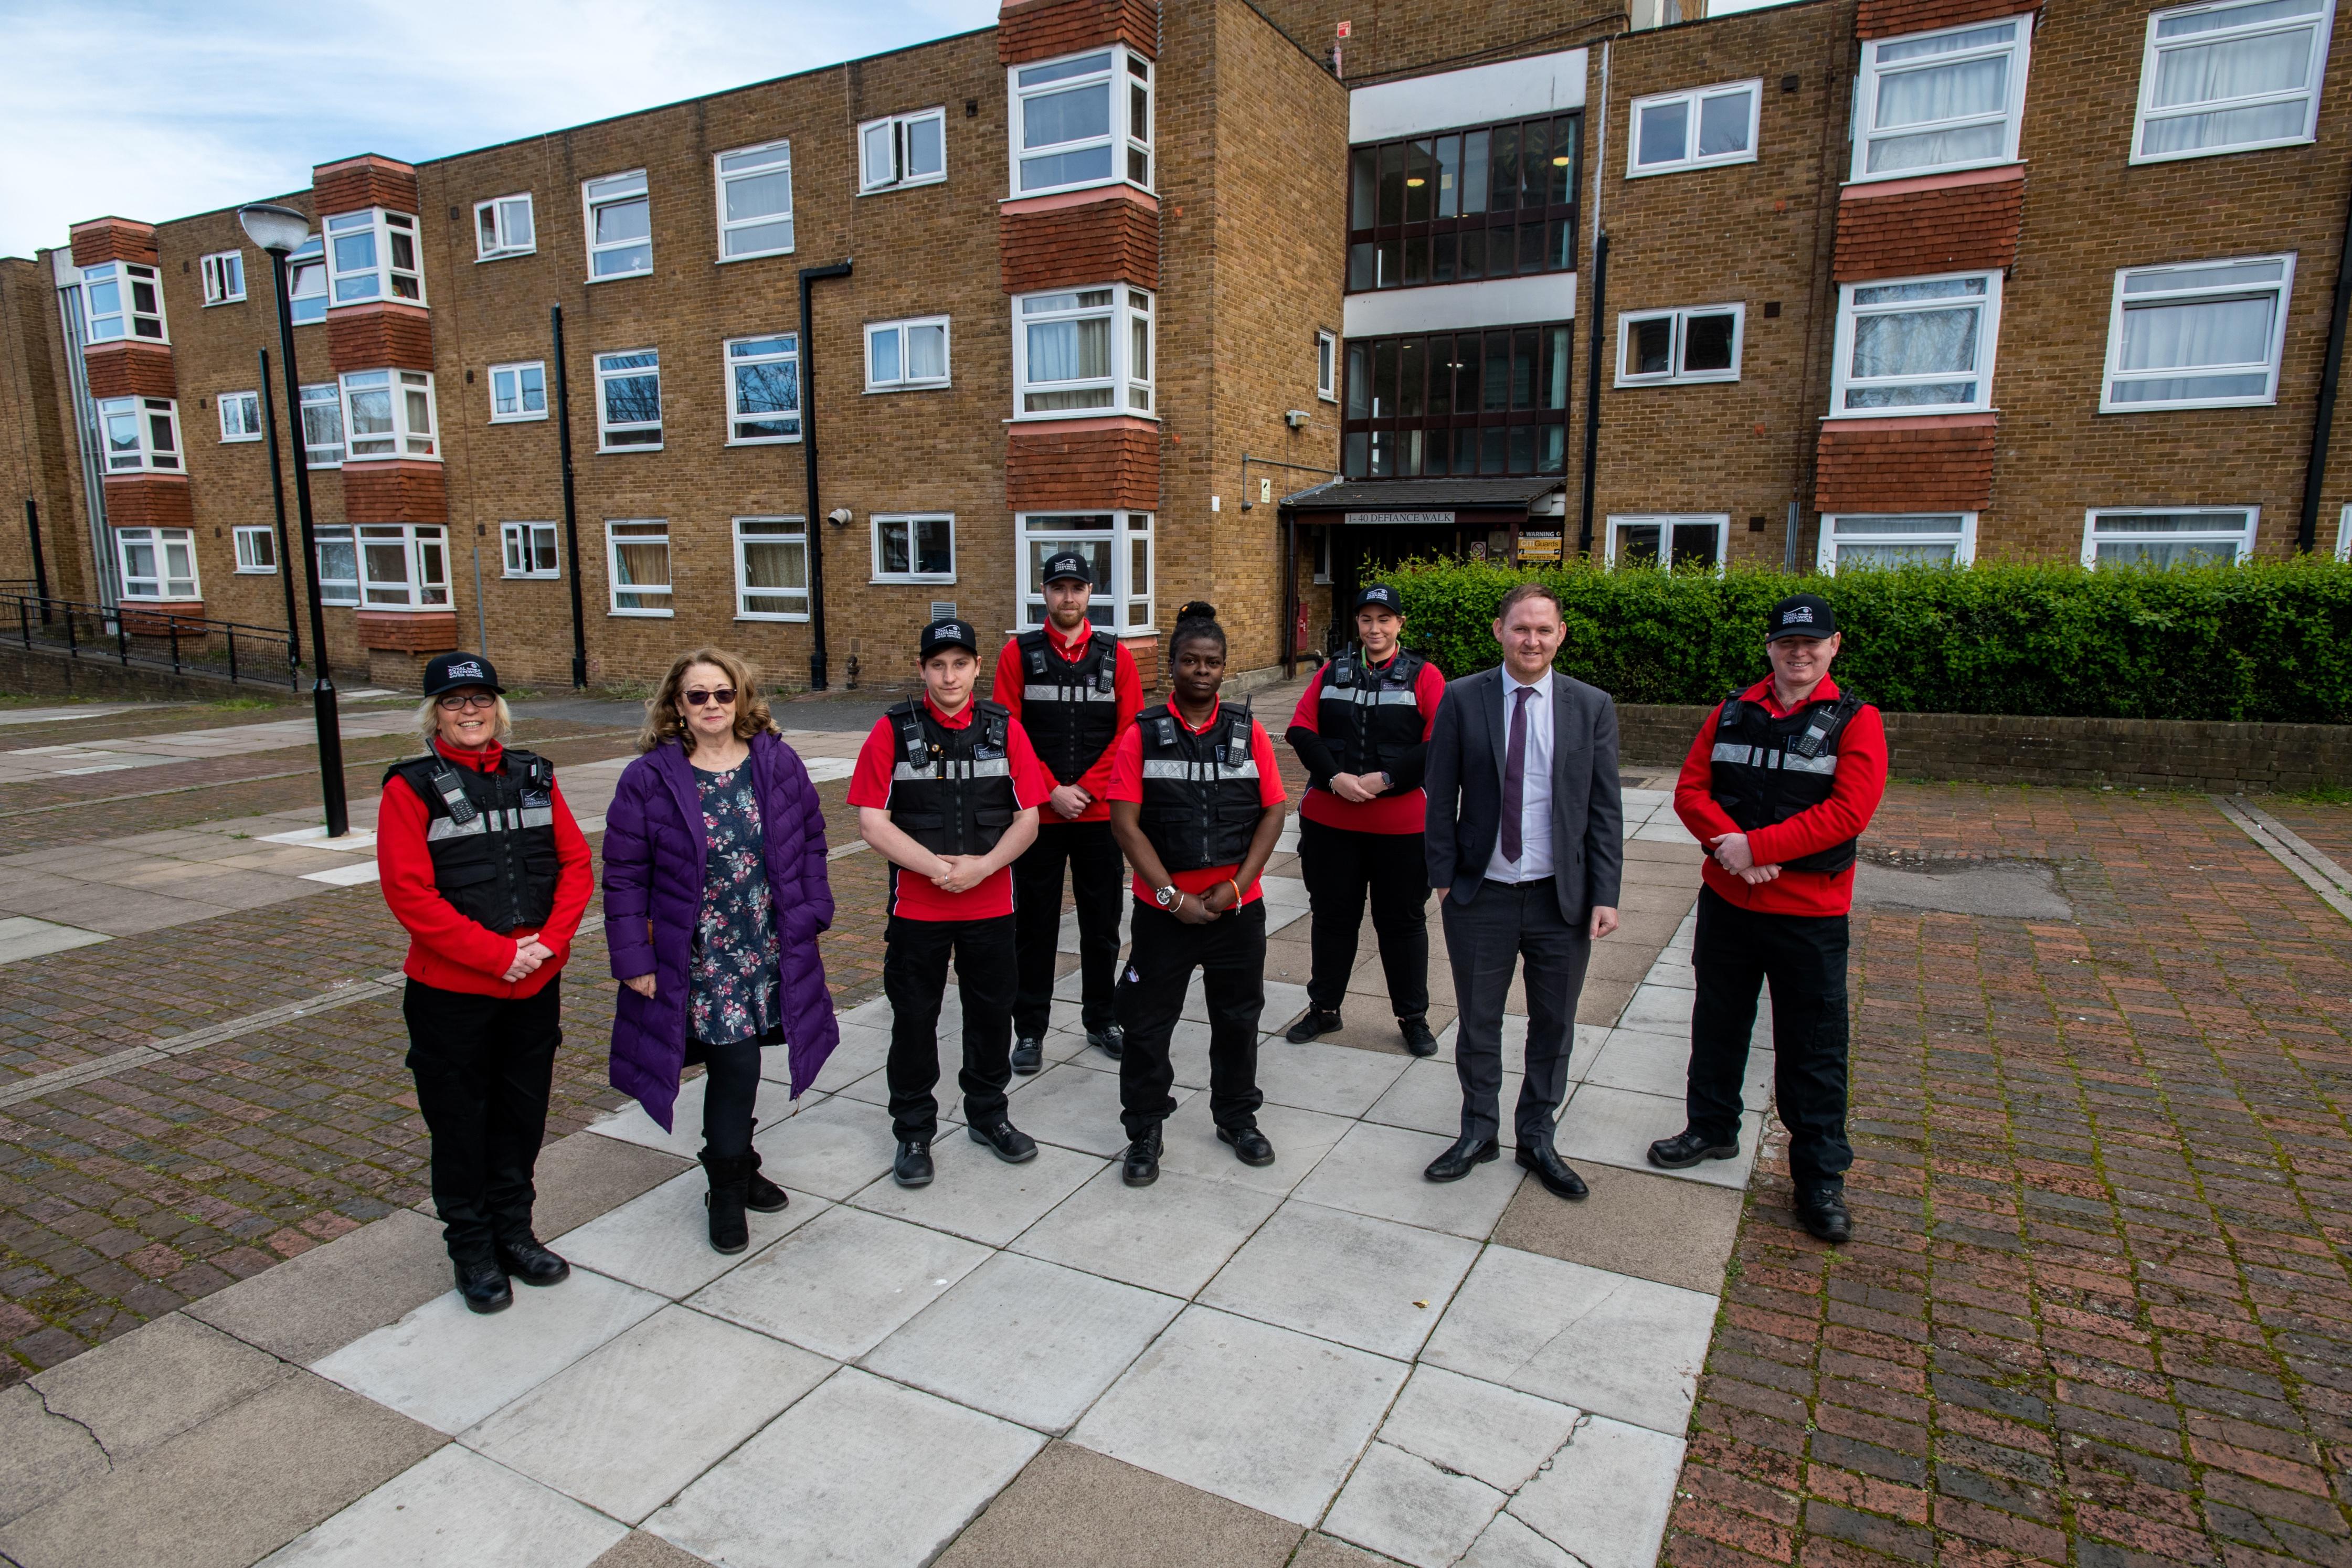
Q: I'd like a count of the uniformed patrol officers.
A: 6